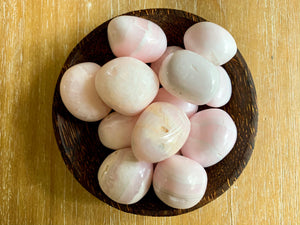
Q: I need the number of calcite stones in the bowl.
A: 13